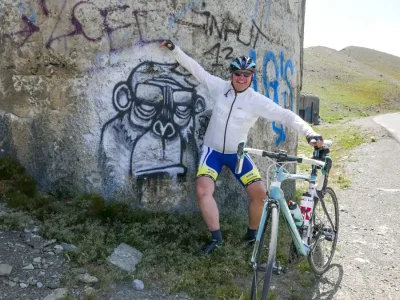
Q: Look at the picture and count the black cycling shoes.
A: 2